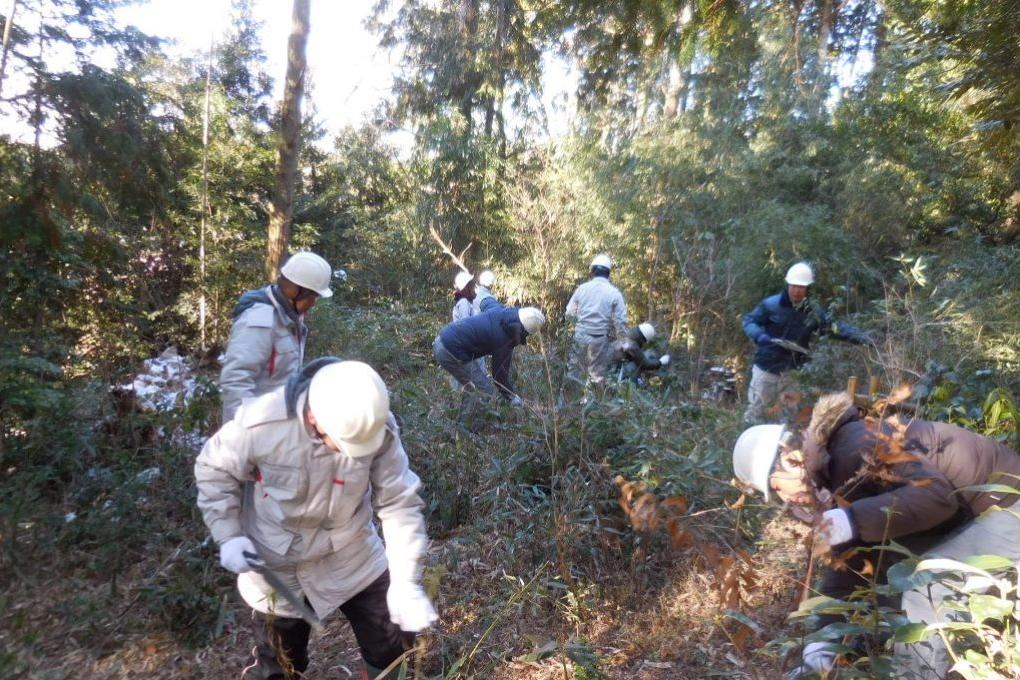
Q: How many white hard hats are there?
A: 9